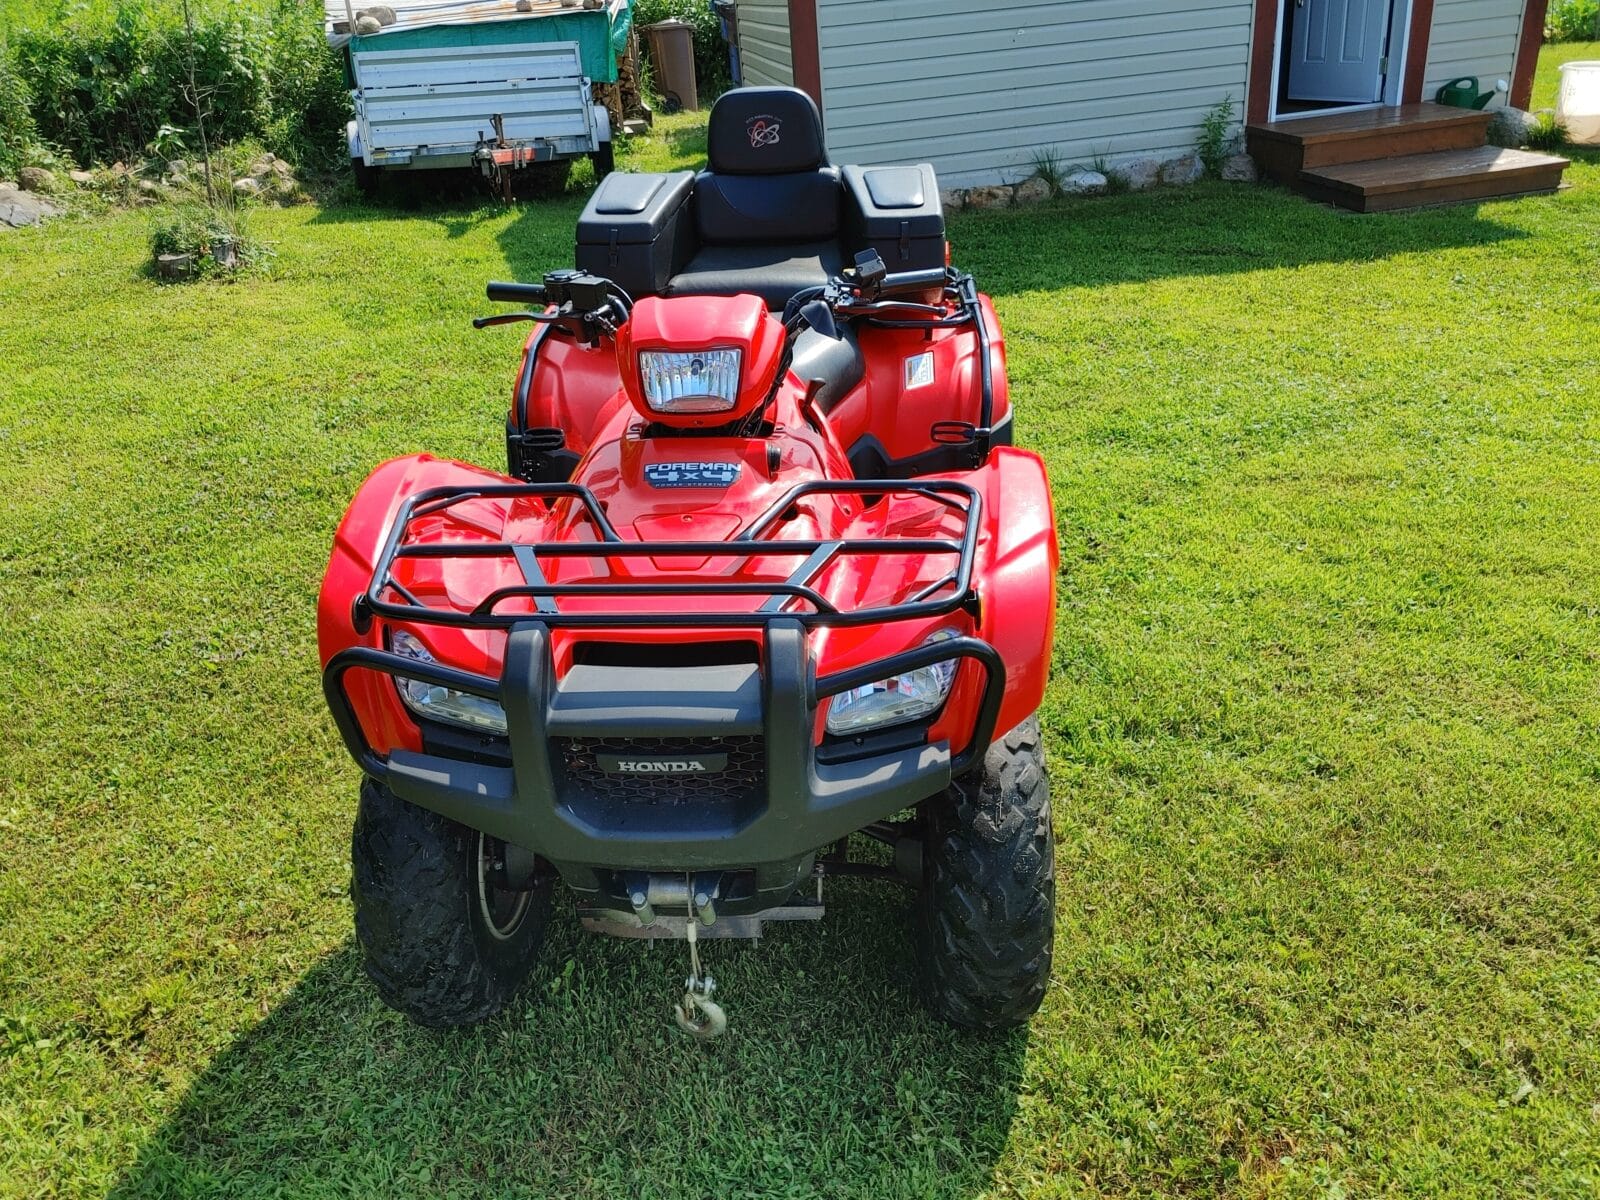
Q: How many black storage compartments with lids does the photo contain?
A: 2